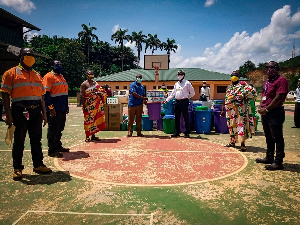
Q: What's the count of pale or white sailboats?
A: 0